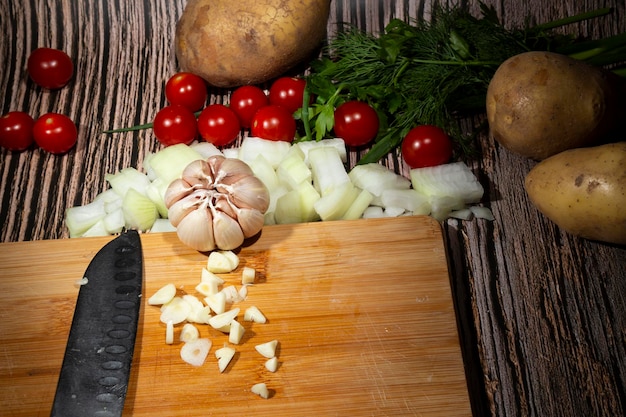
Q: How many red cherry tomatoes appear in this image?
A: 11